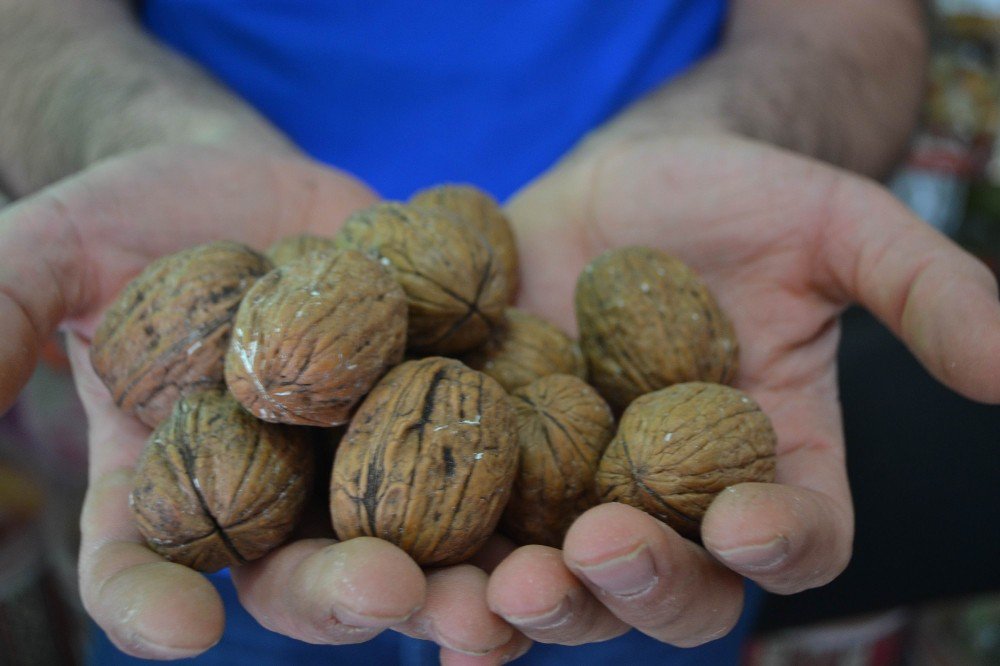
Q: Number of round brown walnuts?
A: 11